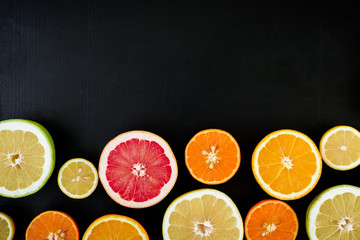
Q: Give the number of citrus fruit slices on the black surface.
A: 12